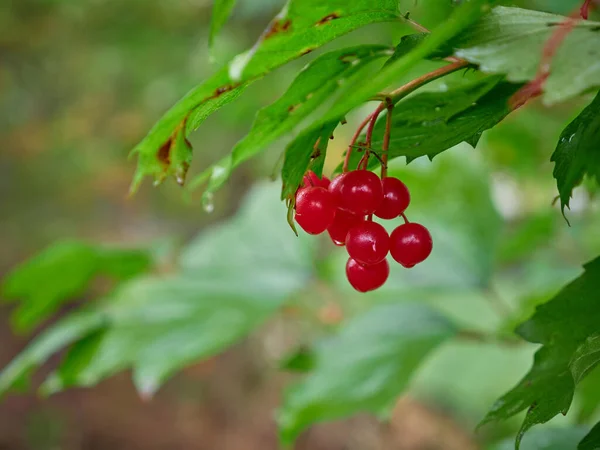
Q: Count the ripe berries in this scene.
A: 9